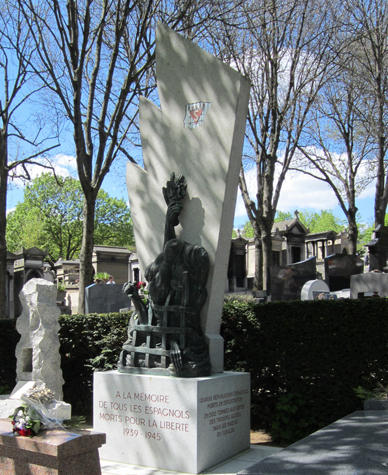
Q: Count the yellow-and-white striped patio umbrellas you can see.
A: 0